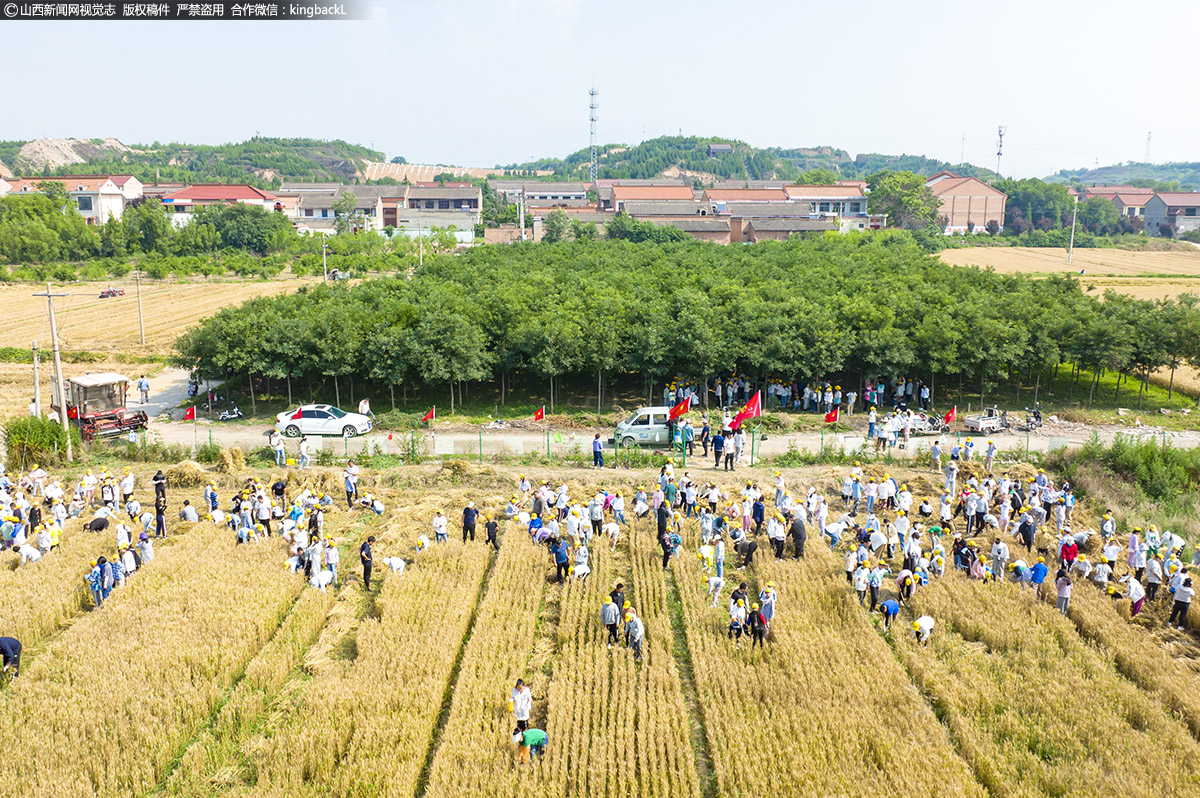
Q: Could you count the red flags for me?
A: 9